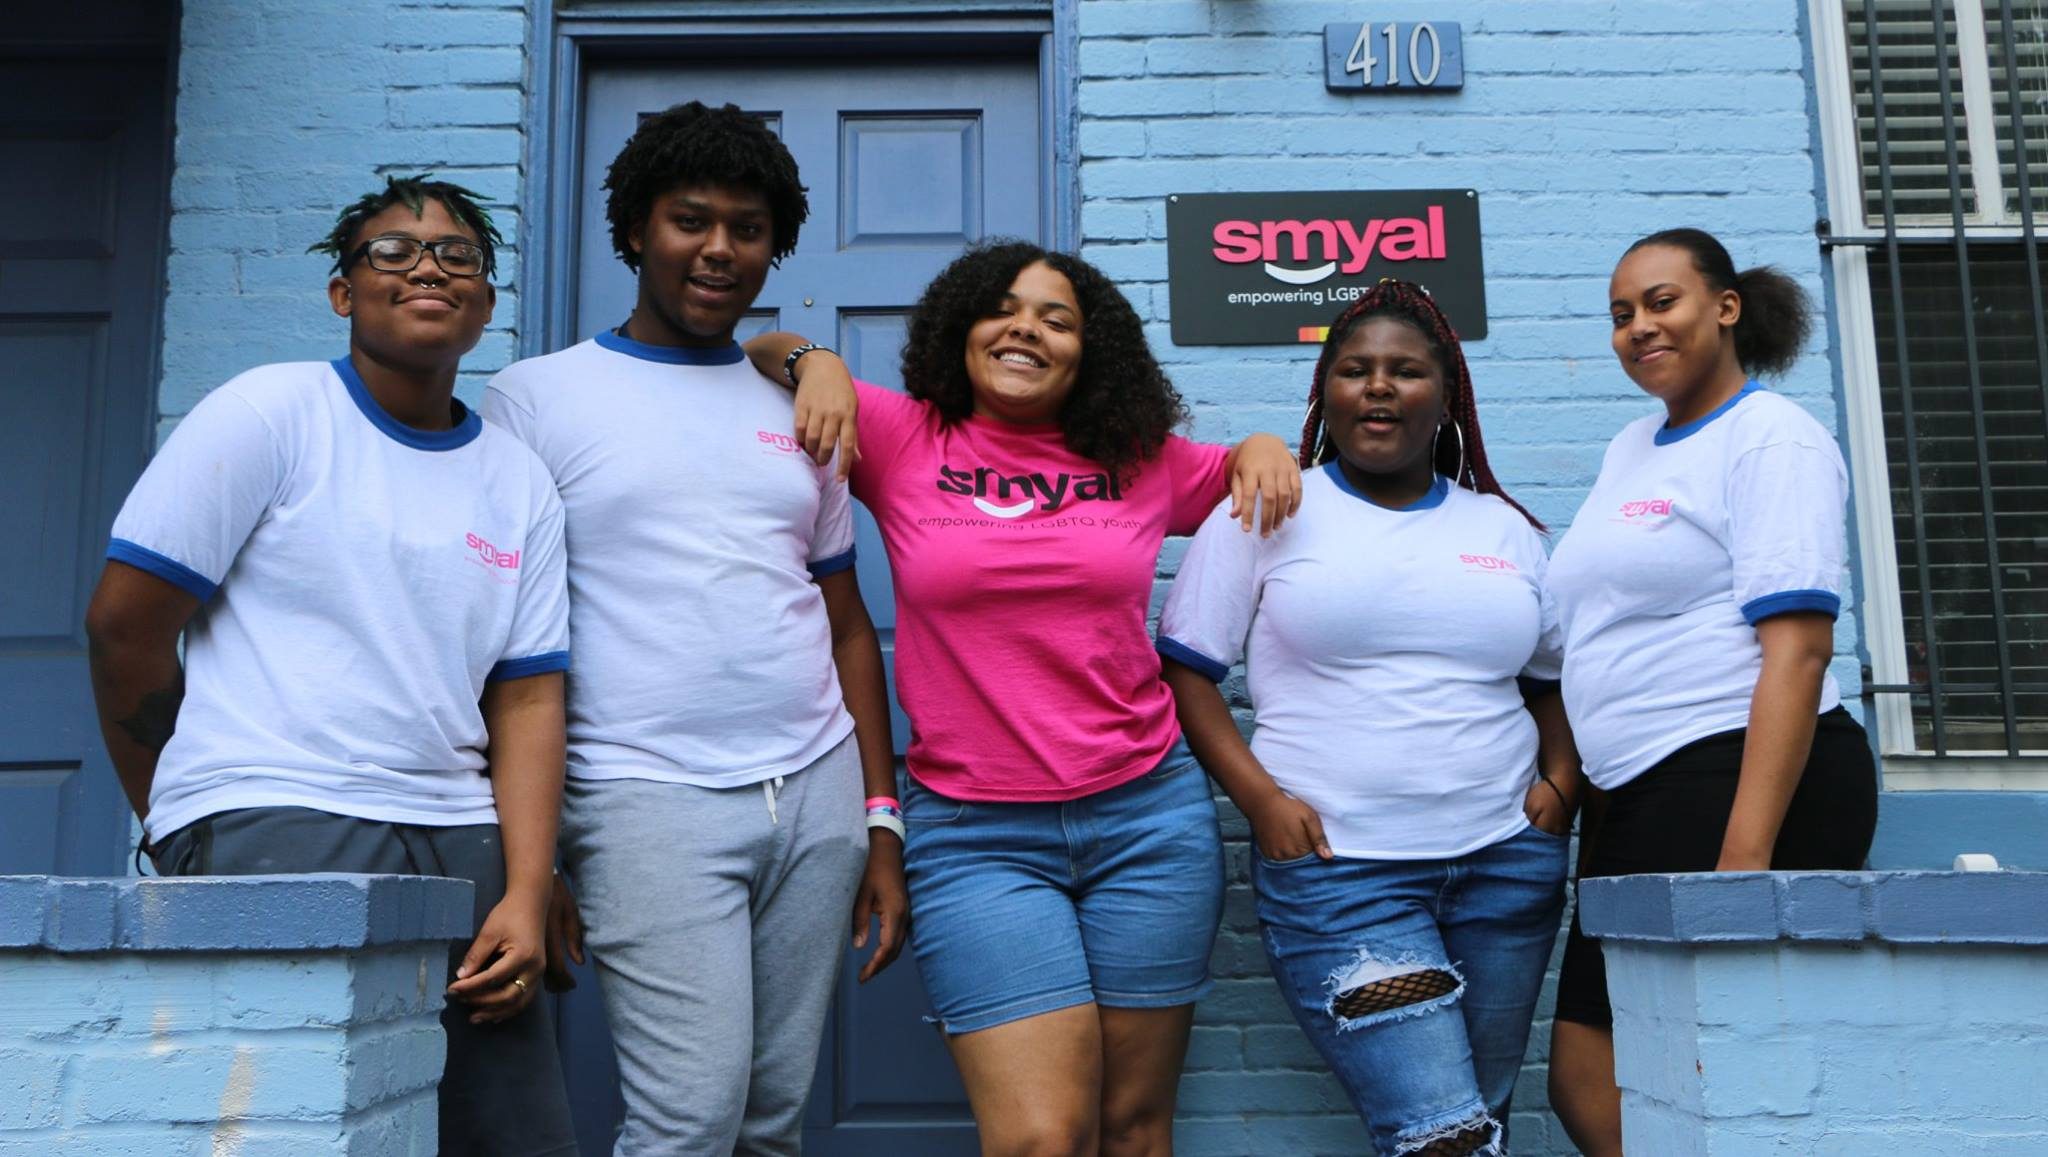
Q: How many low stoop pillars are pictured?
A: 2